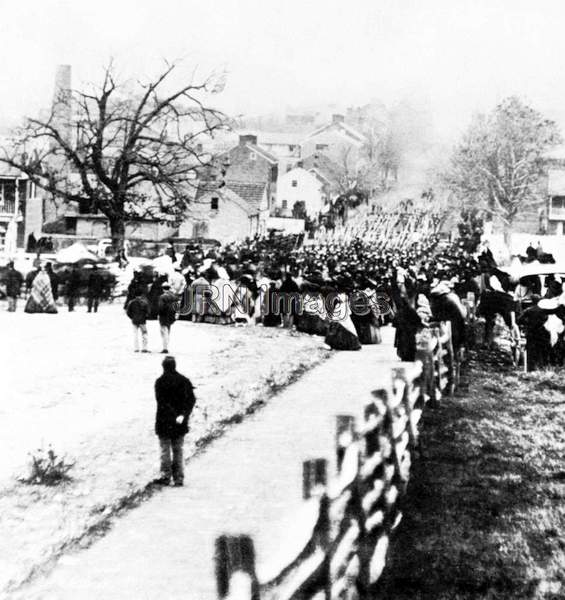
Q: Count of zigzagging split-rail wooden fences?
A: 1